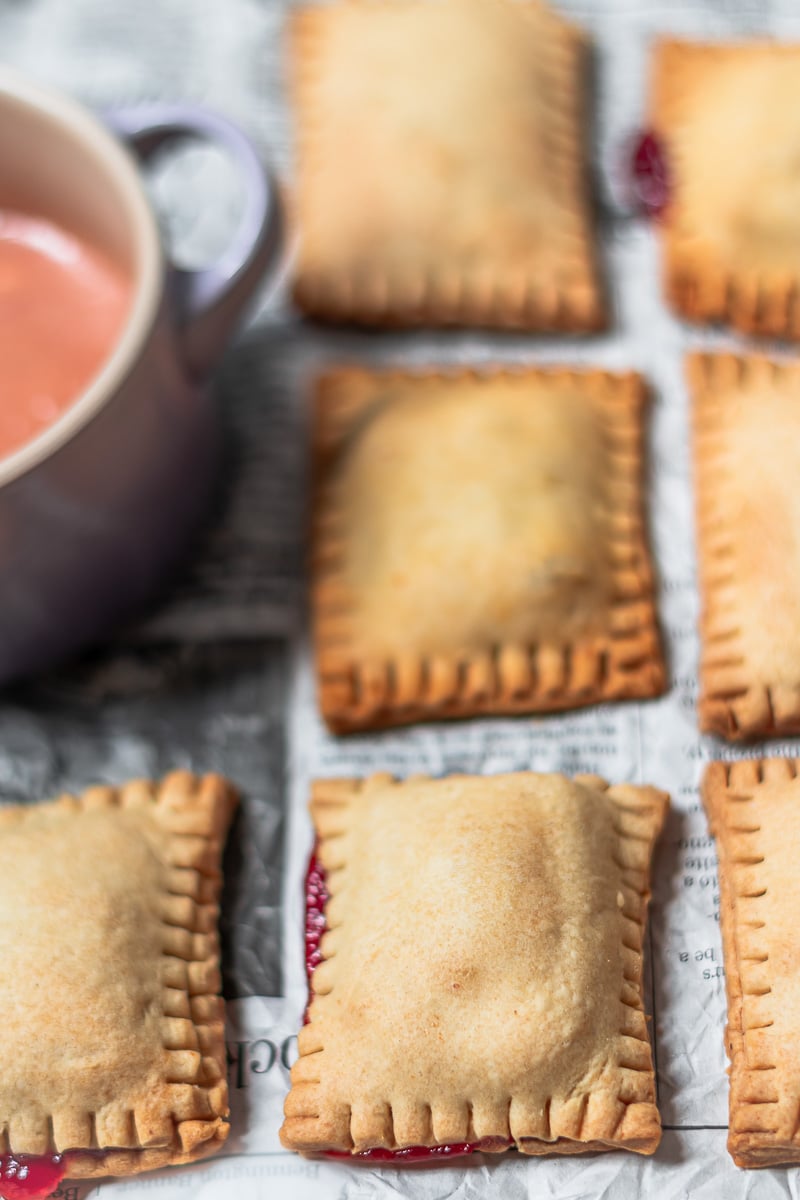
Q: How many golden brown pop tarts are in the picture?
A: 7